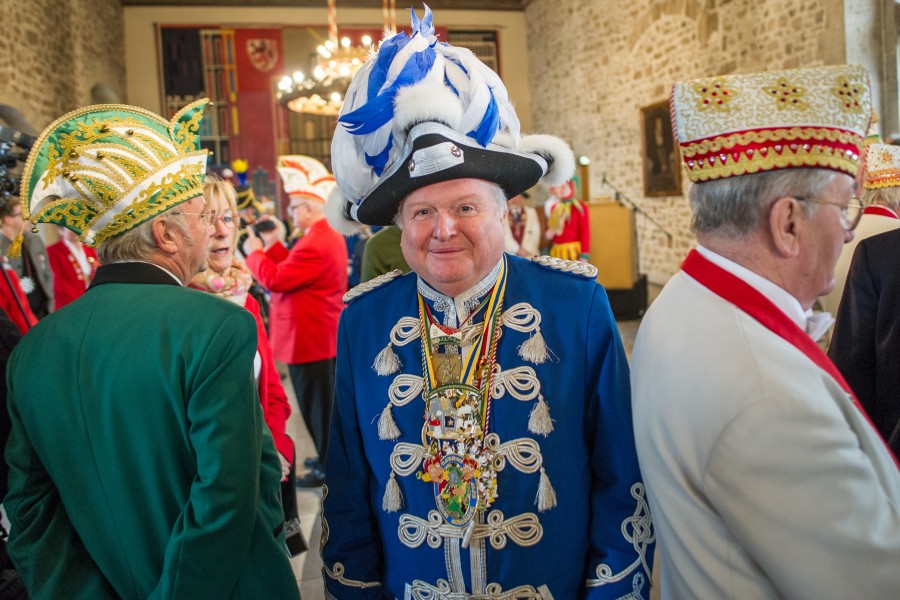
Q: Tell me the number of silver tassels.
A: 6